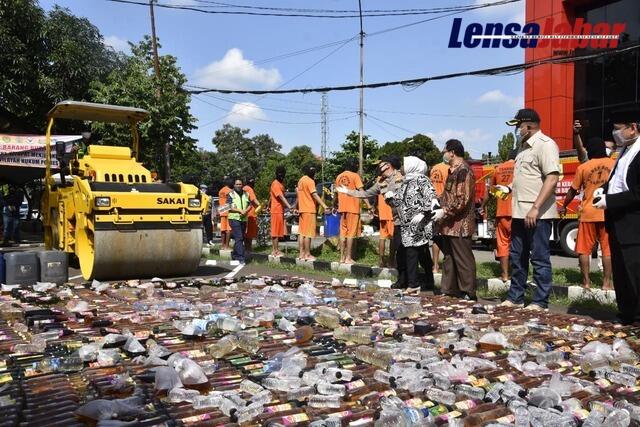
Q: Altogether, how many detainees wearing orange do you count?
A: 9